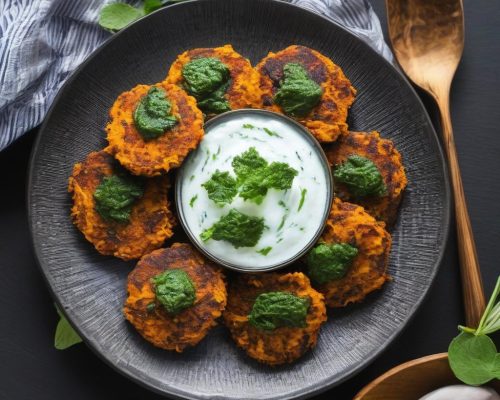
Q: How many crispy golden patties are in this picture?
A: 8